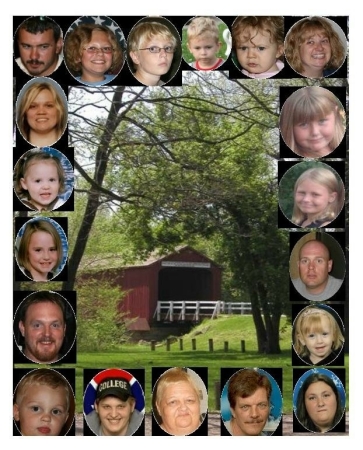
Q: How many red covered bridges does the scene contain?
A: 1